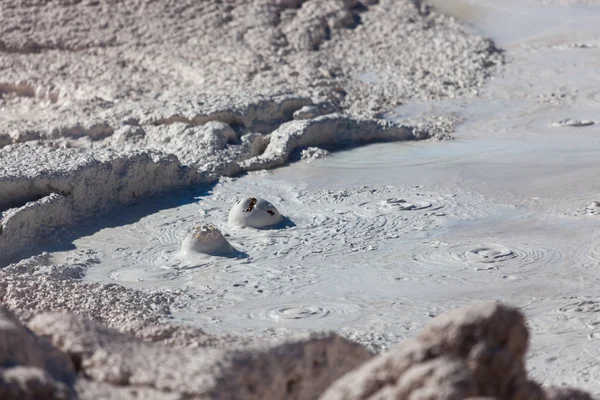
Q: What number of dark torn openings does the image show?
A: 2